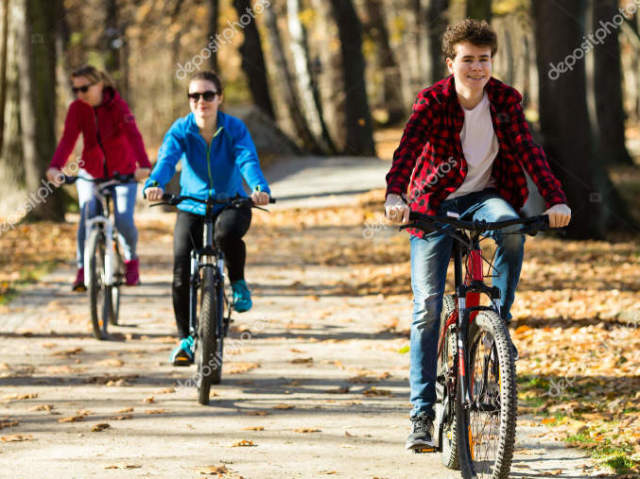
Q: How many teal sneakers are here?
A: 2